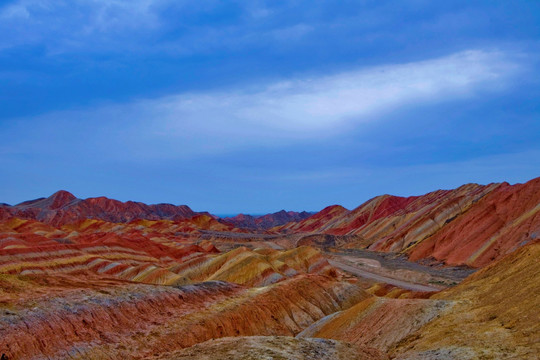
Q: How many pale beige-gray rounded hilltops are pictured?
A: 1